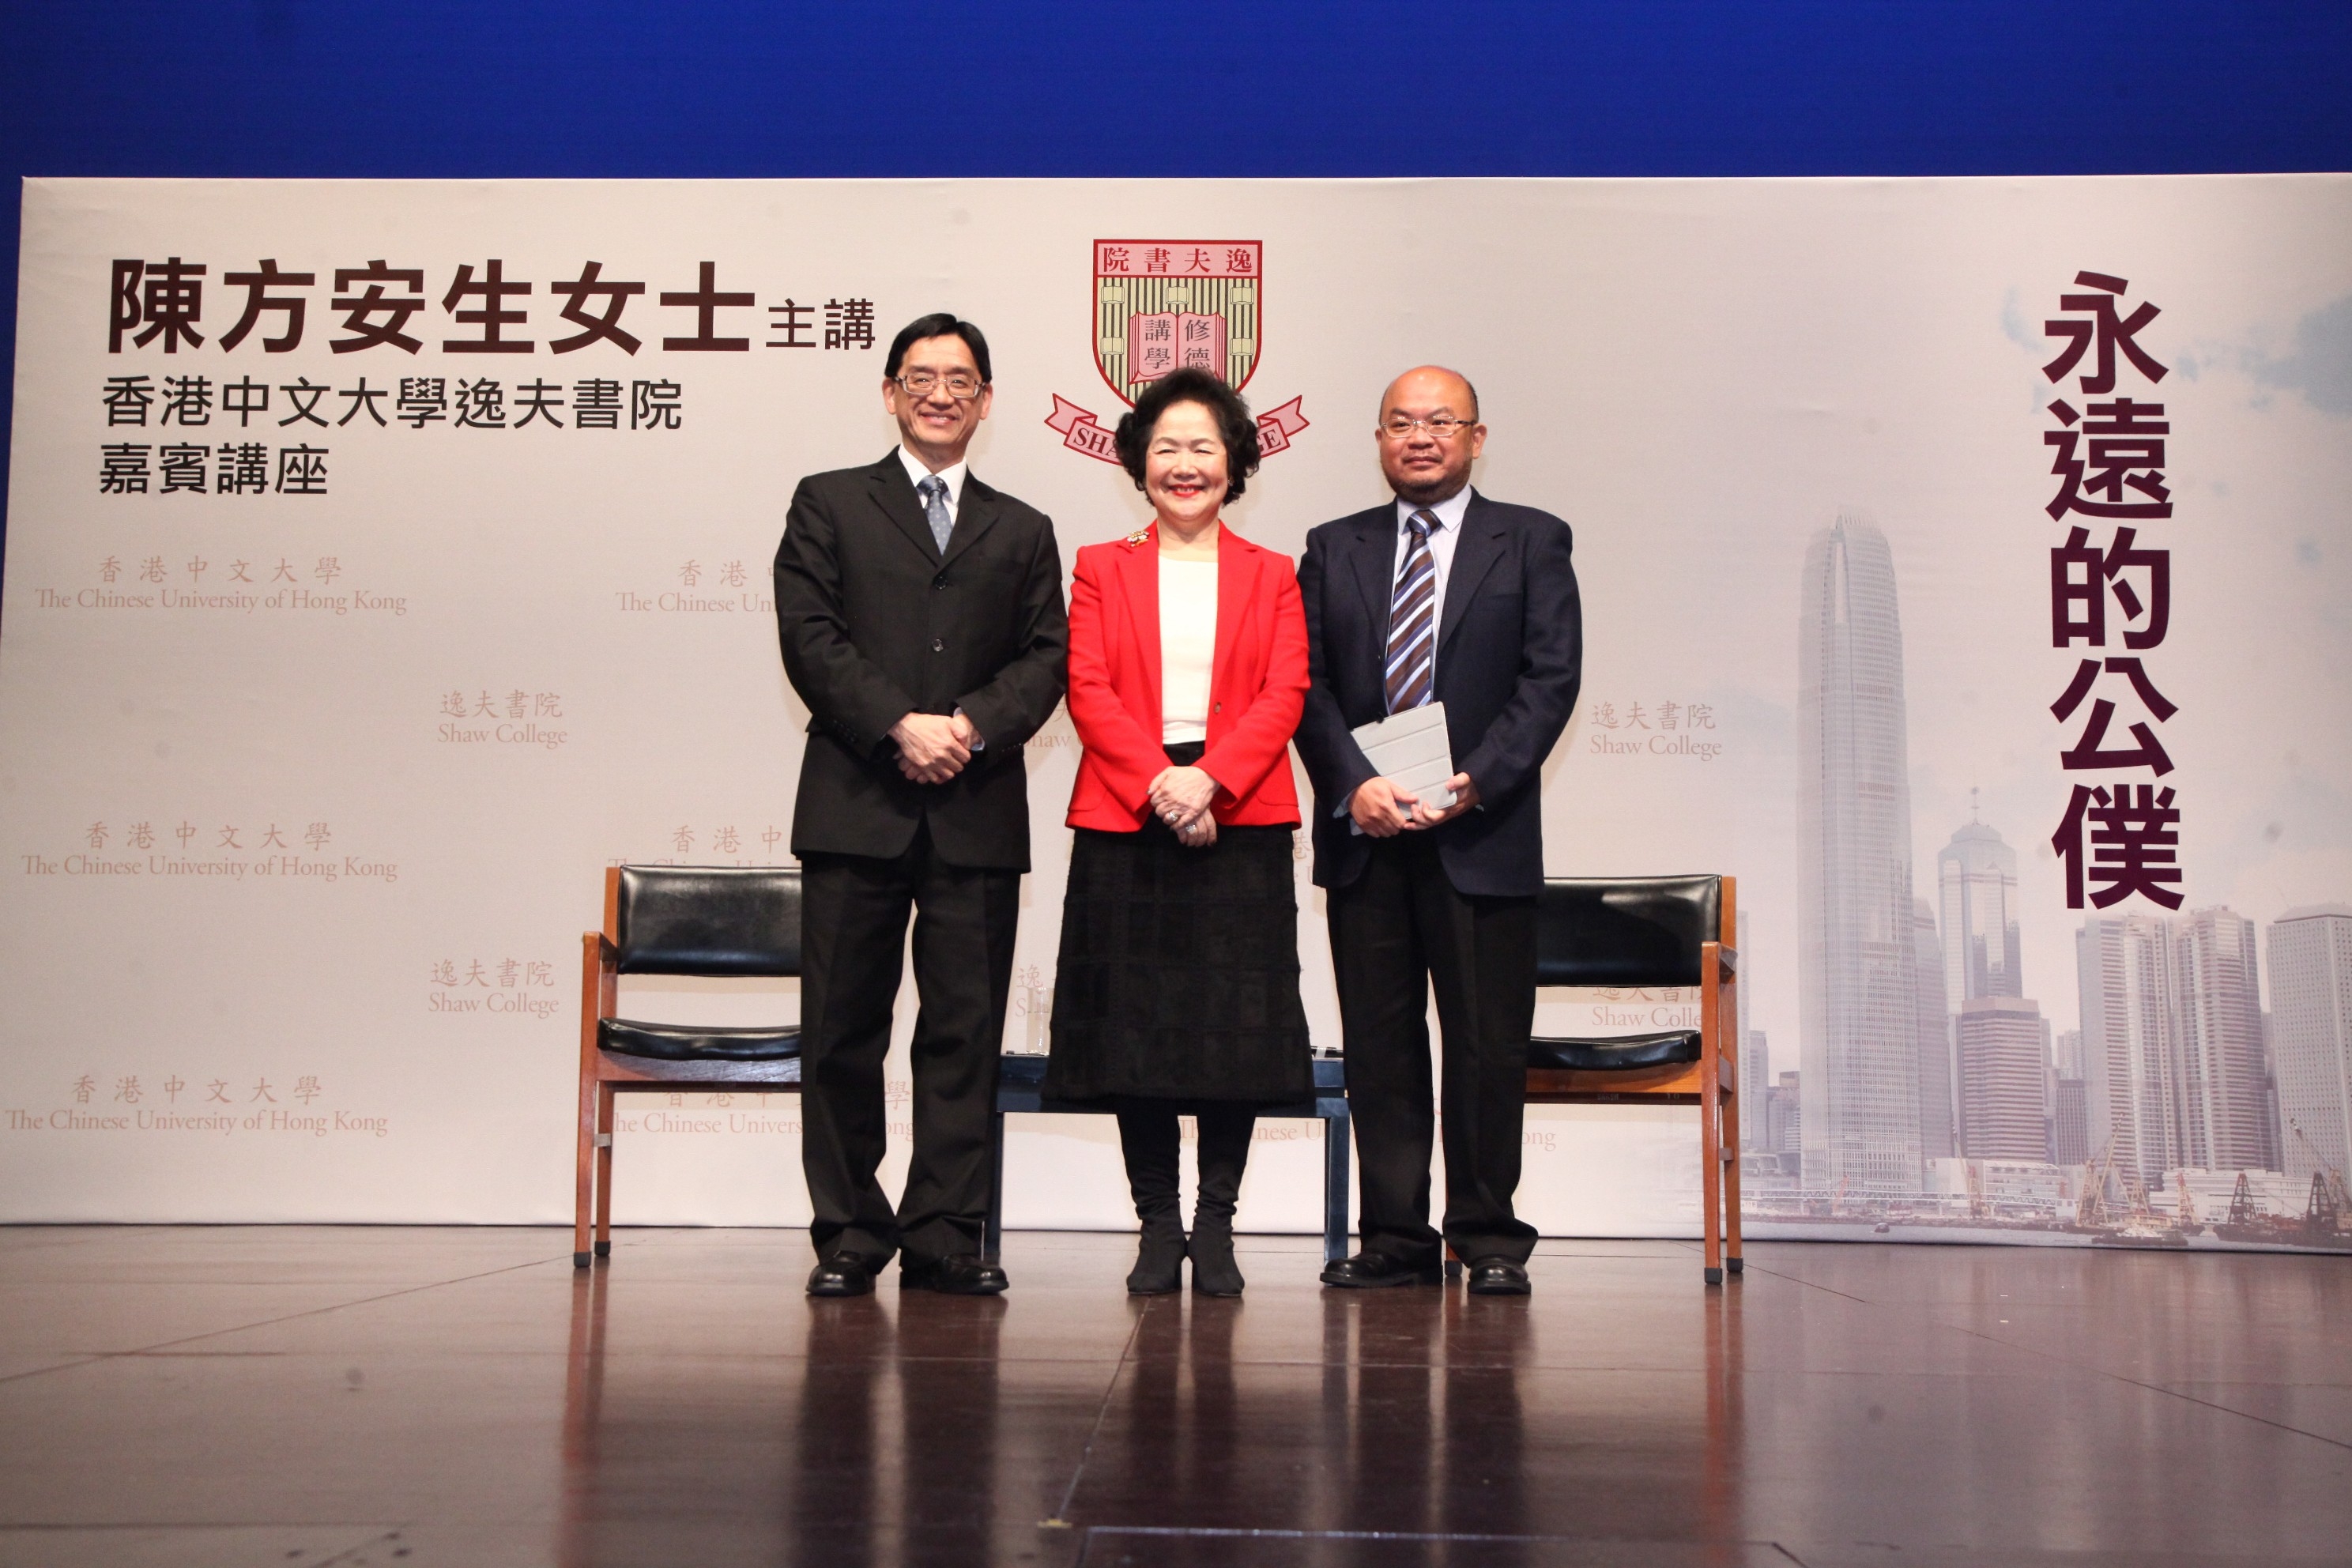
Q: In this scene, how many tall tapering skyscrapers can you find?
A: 1